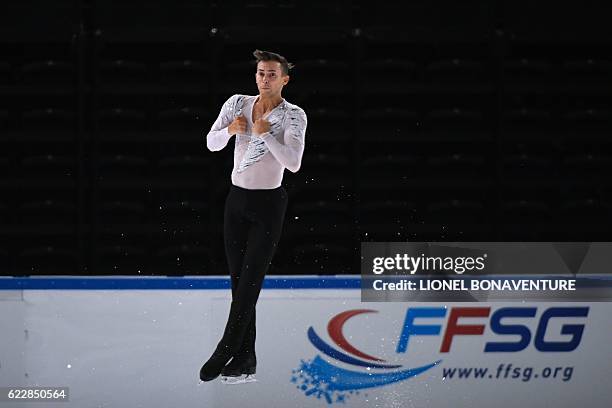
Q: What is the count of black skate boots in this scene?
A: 2